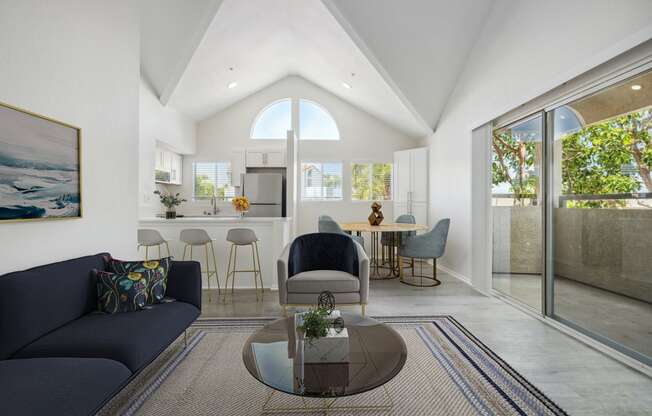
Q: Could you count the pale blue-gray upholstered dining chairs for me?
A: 3